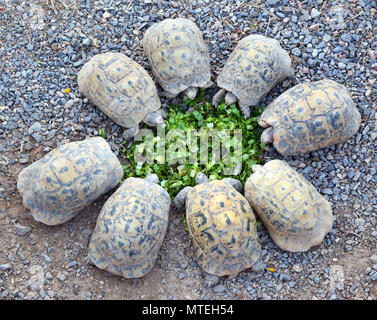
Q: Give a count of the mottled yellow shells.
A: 8